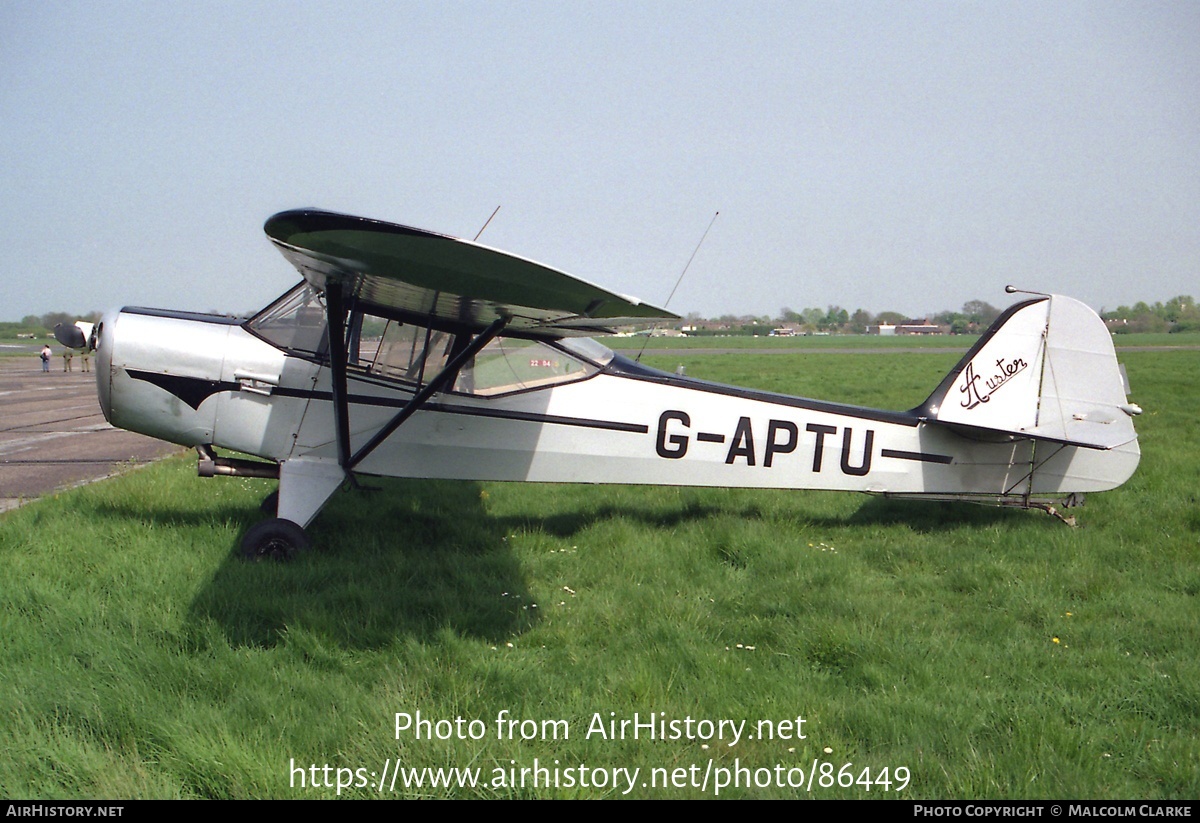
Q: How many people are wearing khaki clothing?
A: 2